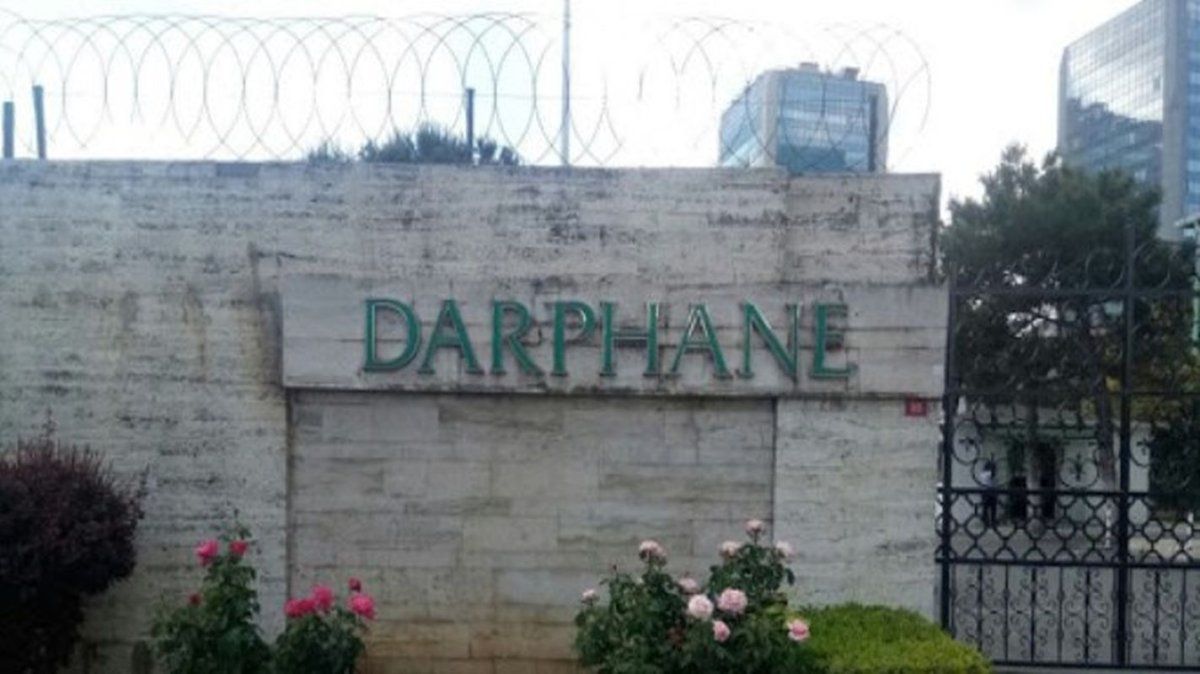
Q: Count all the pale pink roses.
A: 10